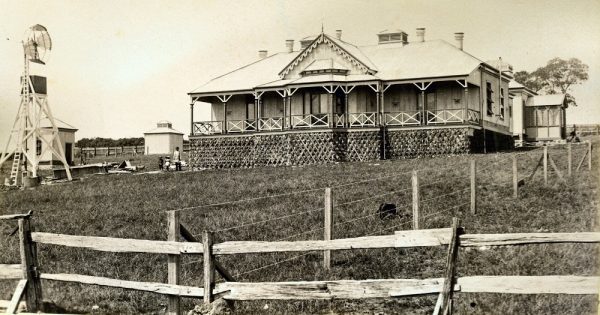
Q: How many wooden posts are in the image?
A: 11